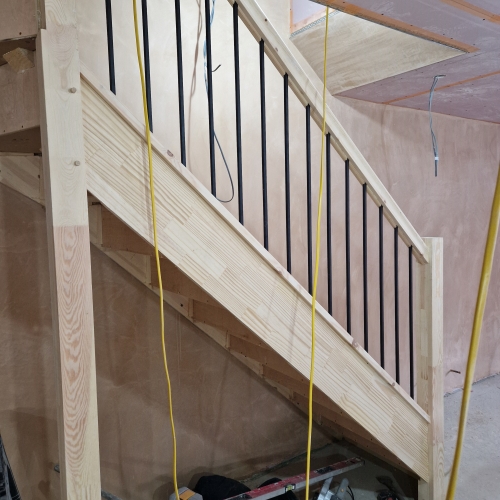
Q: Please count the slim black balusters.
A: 14